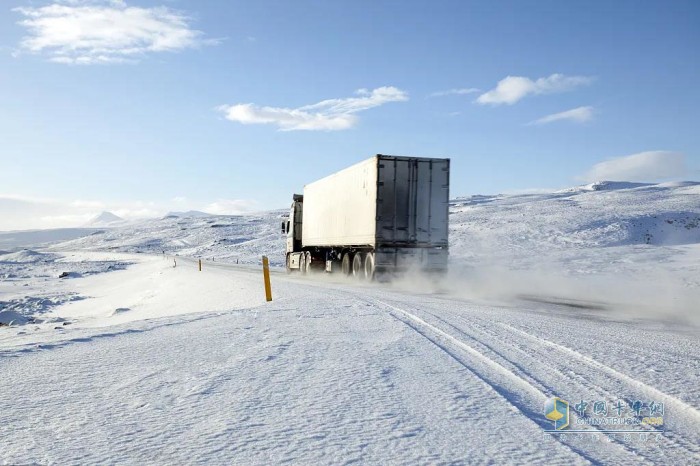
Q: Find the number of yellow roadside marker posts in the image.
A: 2